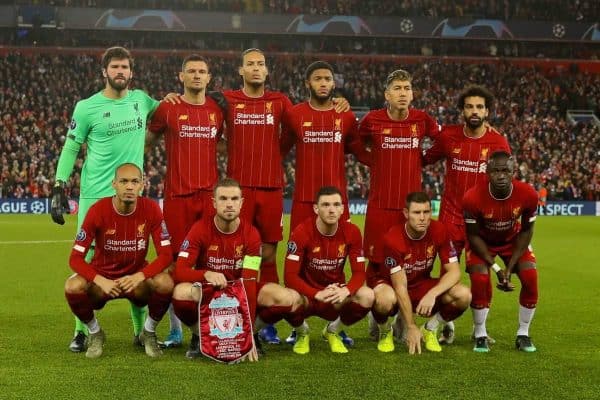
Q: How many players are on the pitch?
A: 11